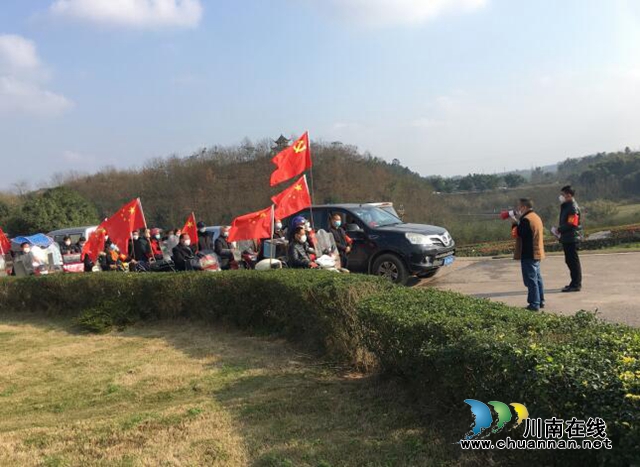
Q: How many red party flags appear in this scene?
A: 1